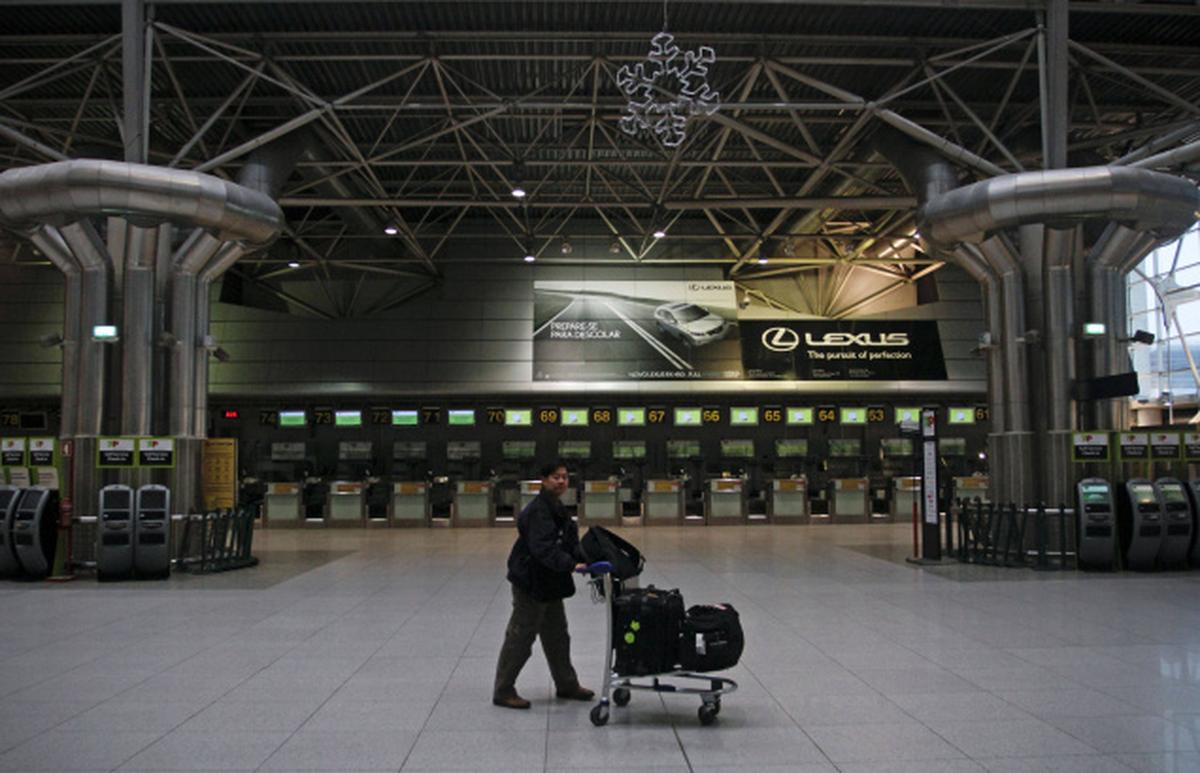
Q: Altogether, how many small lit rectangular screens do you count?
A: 13